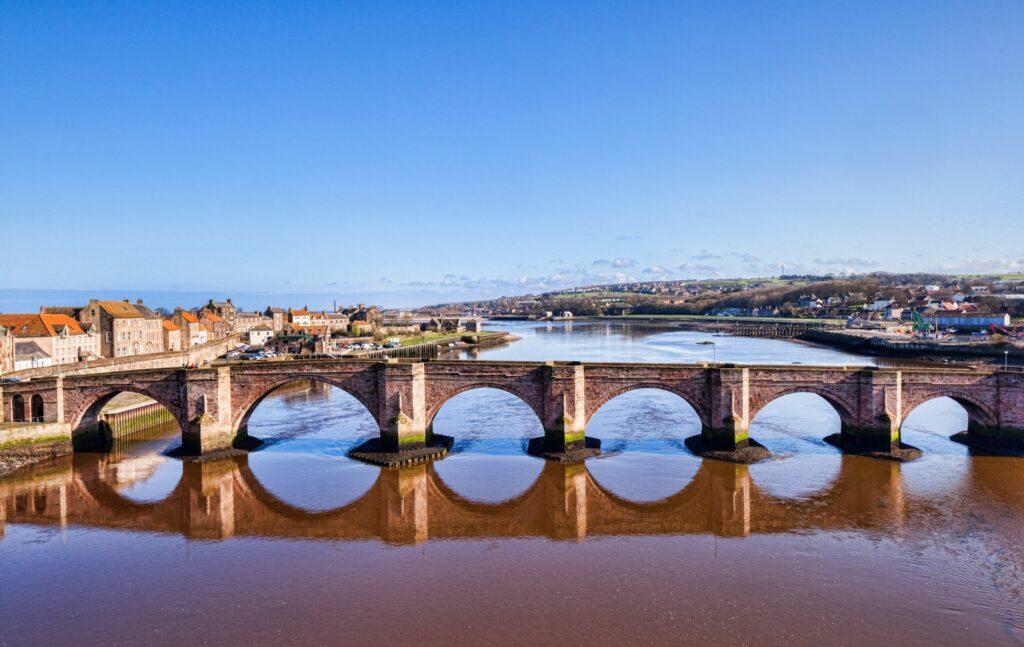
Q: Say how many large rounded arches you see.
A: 6